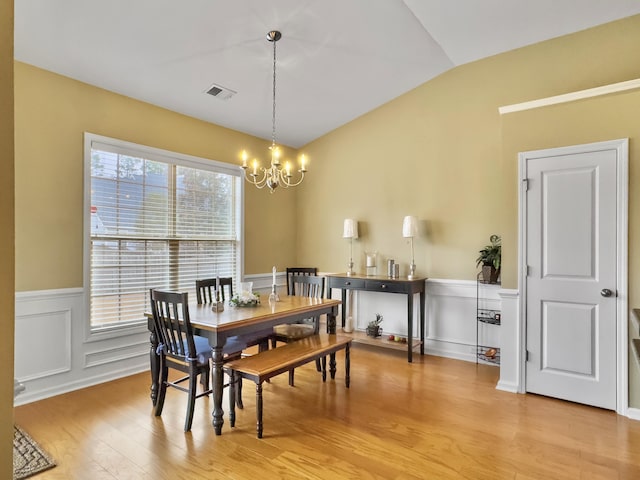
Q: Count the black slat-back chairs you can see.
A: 4